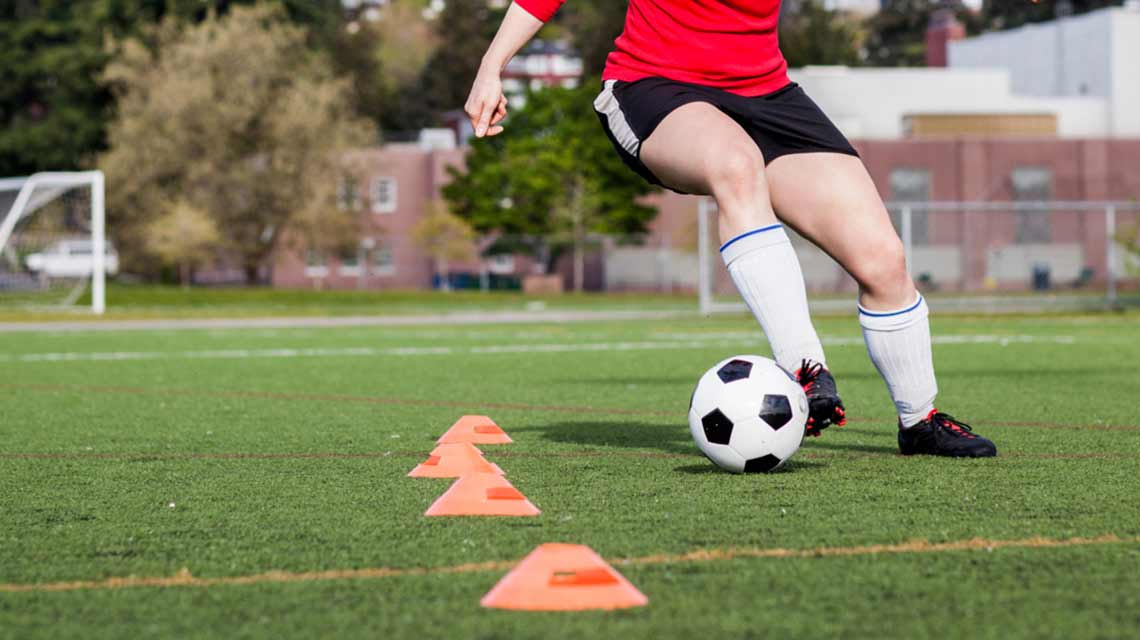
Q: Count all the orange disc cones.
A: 4